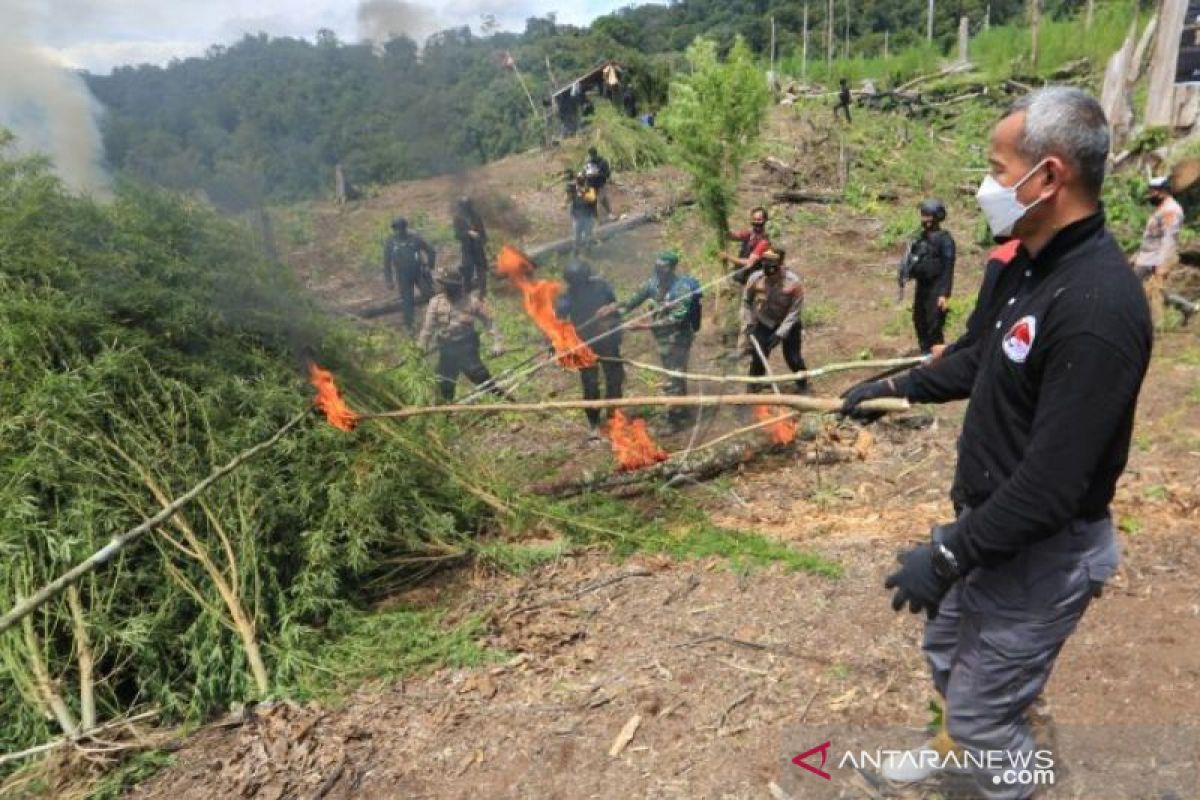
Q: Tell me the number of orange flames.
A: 4